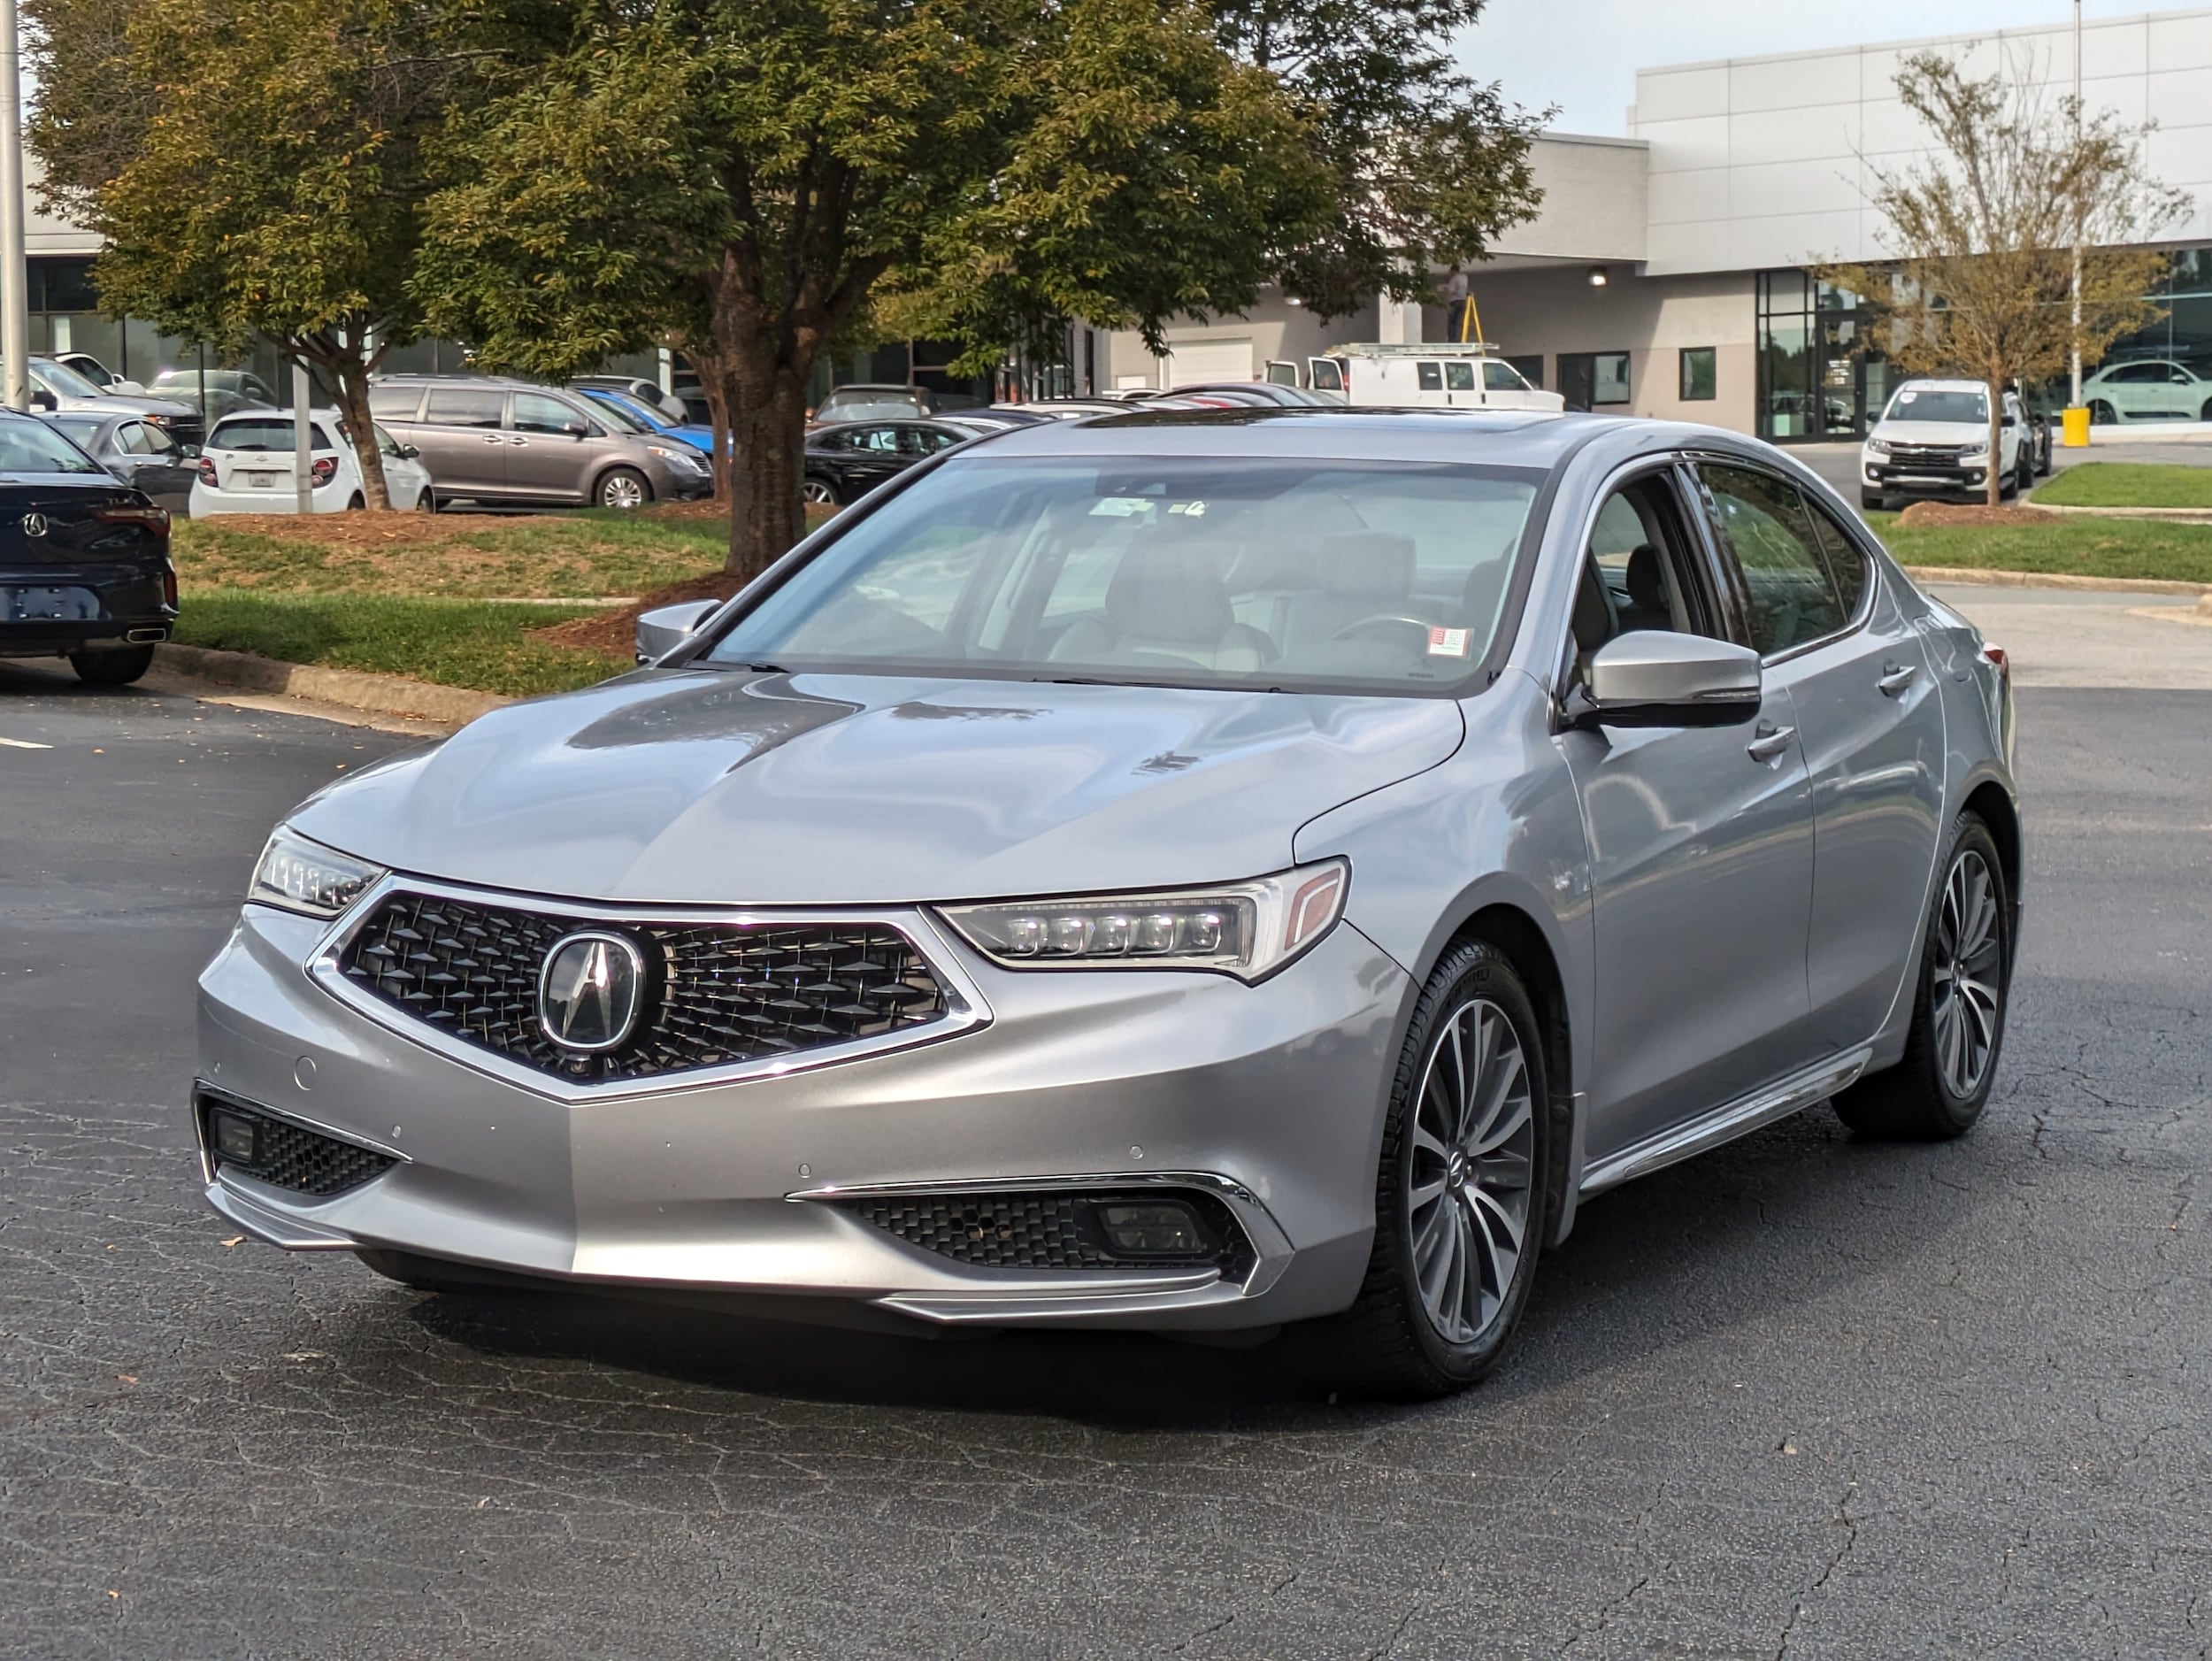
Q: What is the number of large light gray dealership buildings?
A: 1